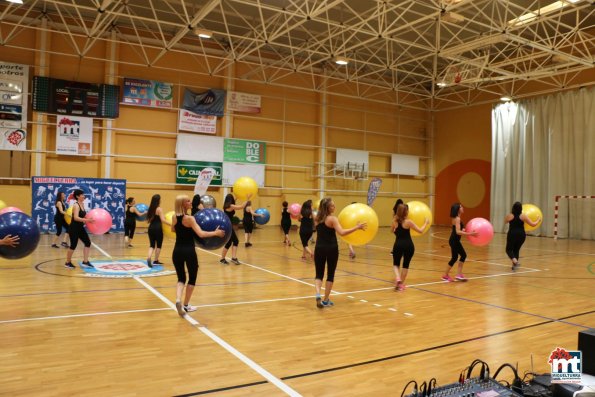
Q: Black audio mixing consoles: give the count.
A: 1